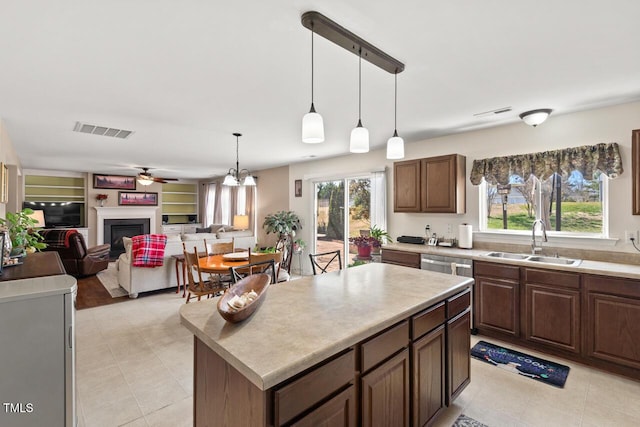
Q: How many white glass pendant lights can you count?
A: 3